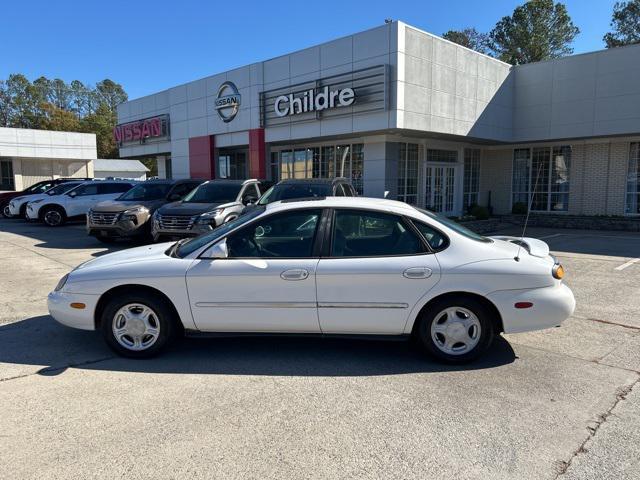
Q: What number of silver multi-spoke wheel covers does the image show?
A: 2